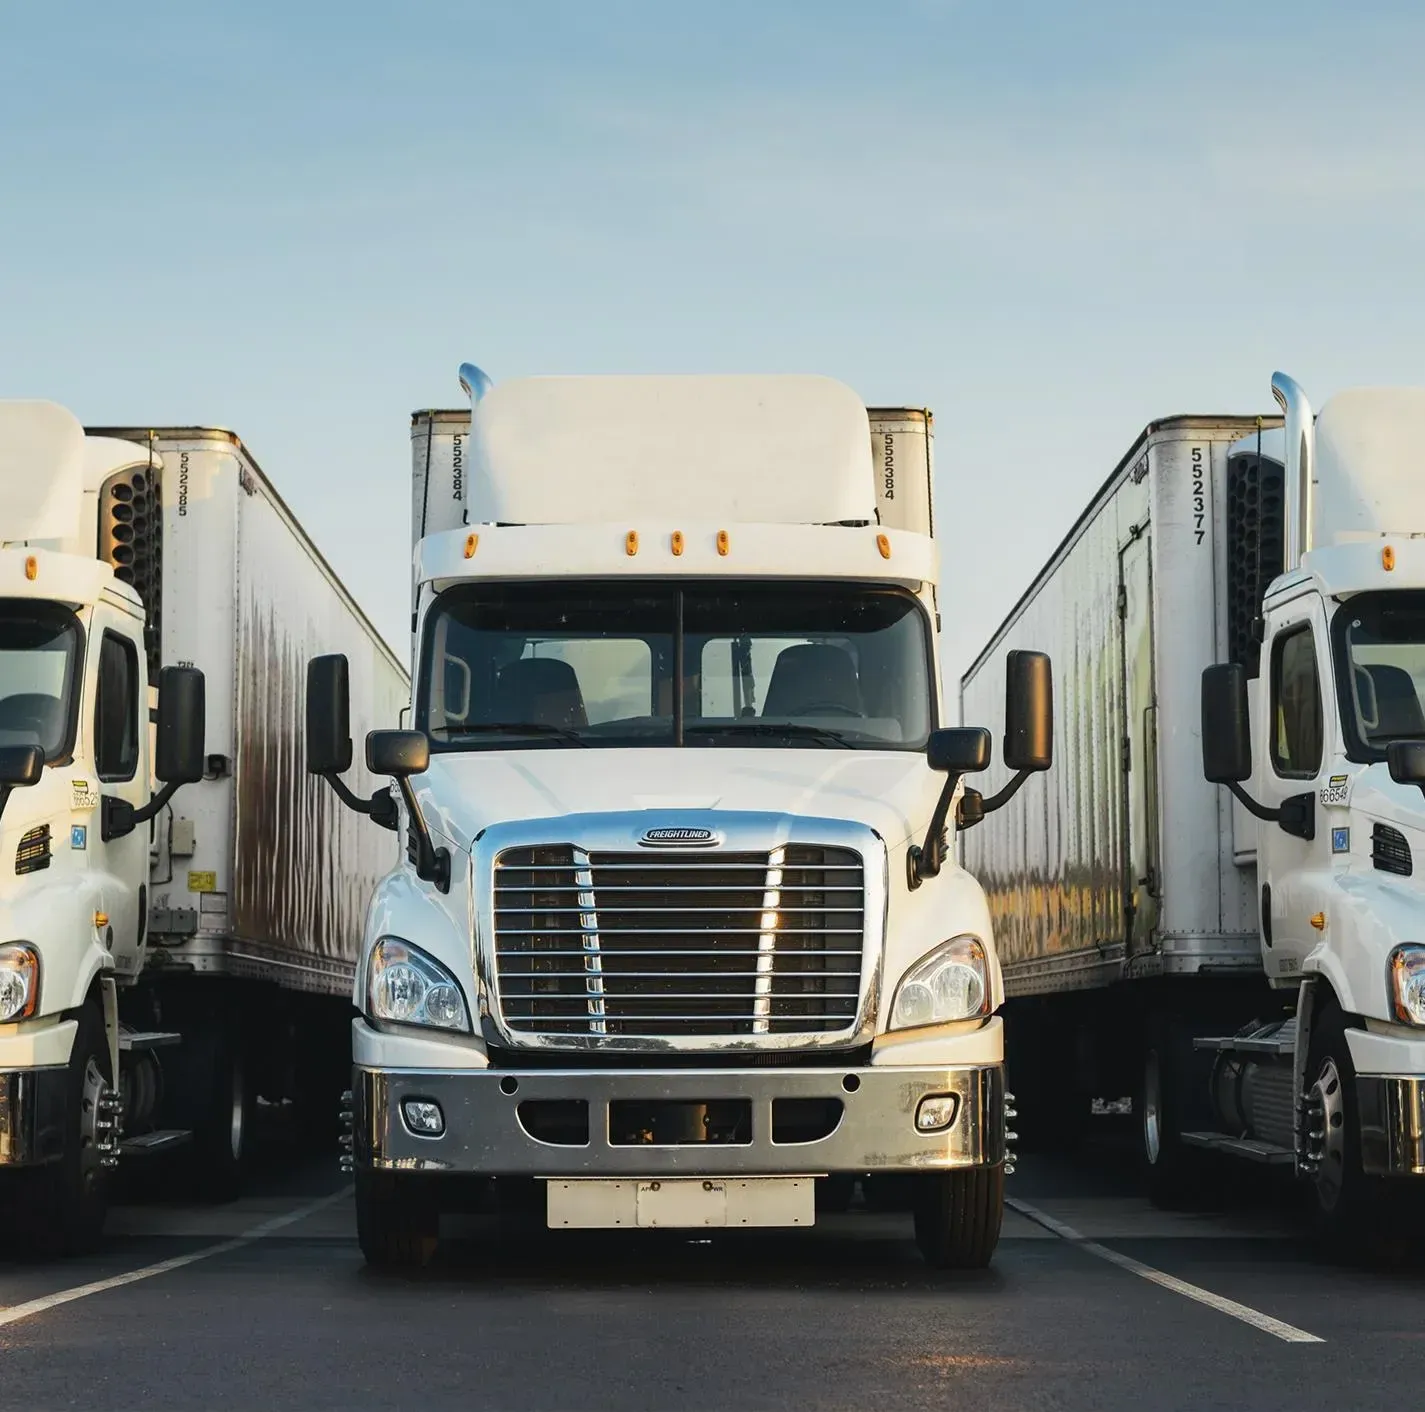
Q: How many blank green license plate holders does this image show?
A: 0